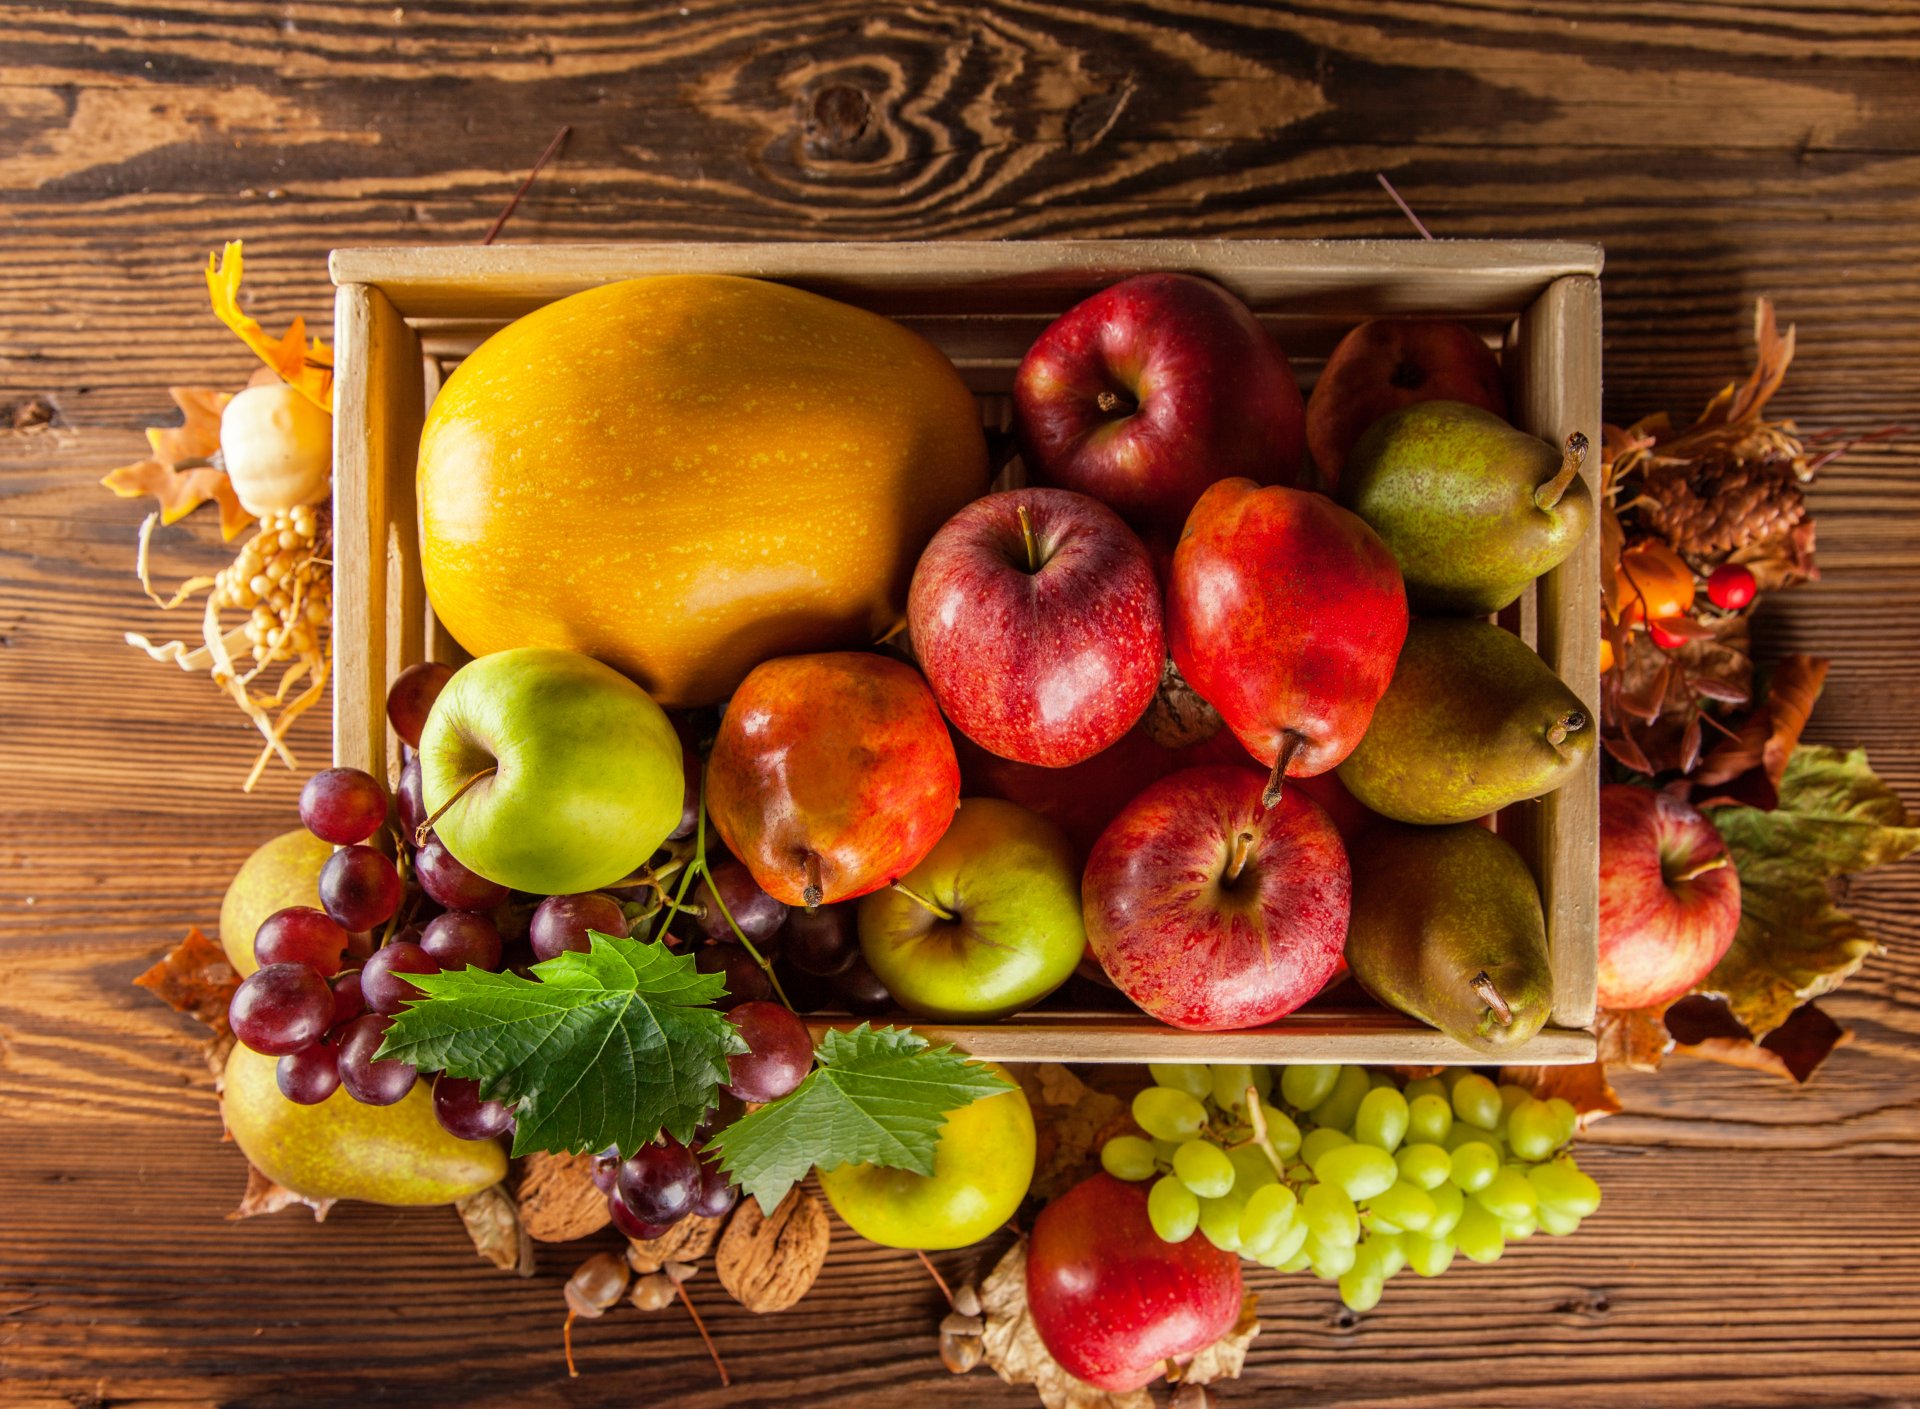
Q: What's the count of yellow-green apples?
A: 3